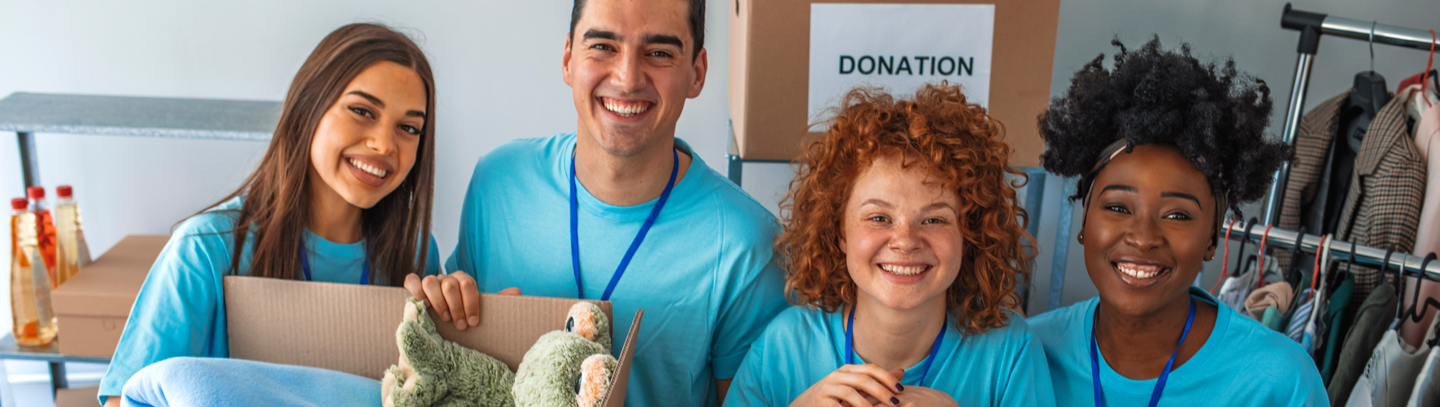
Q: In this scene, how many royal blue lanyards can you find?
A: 4